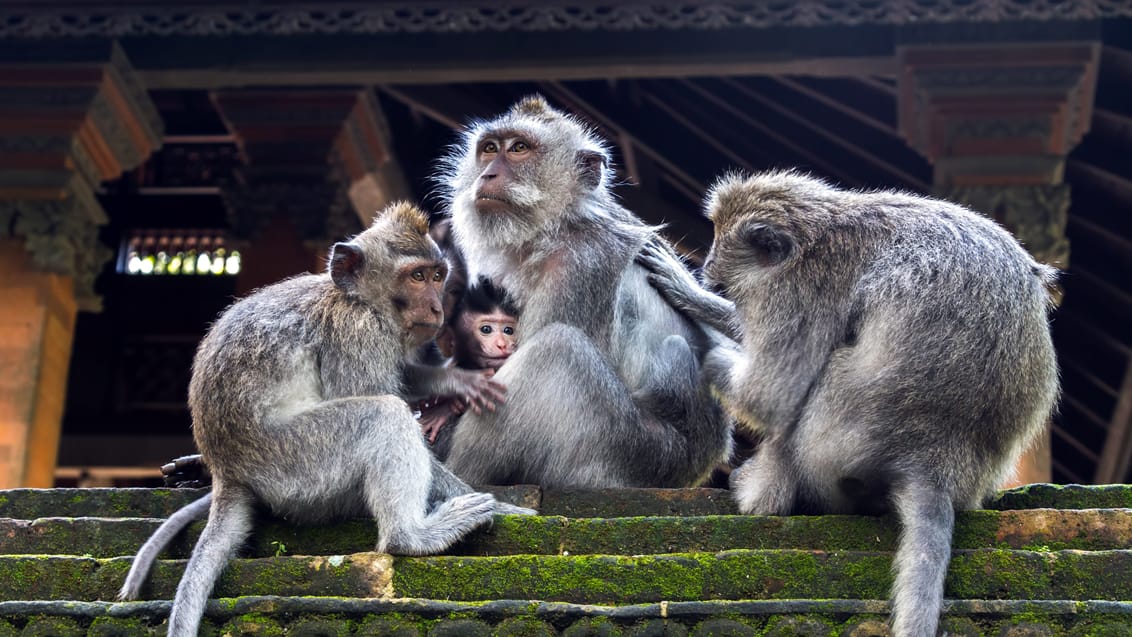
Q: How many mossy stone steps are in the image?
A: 4